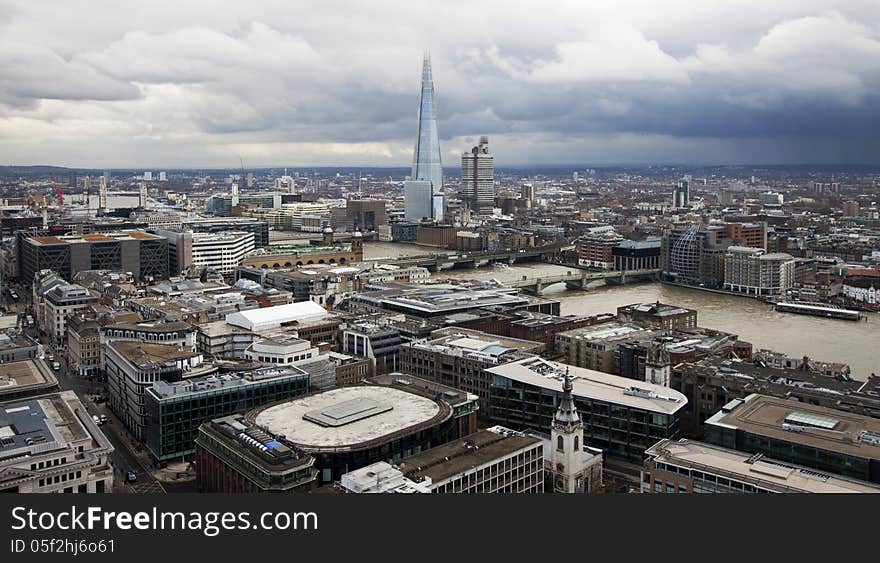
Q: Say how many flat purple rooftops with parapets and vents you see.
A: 0